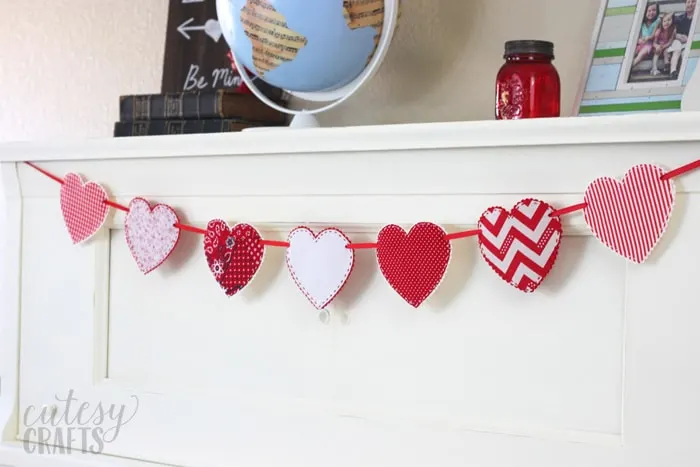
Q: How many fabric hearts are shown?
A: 7